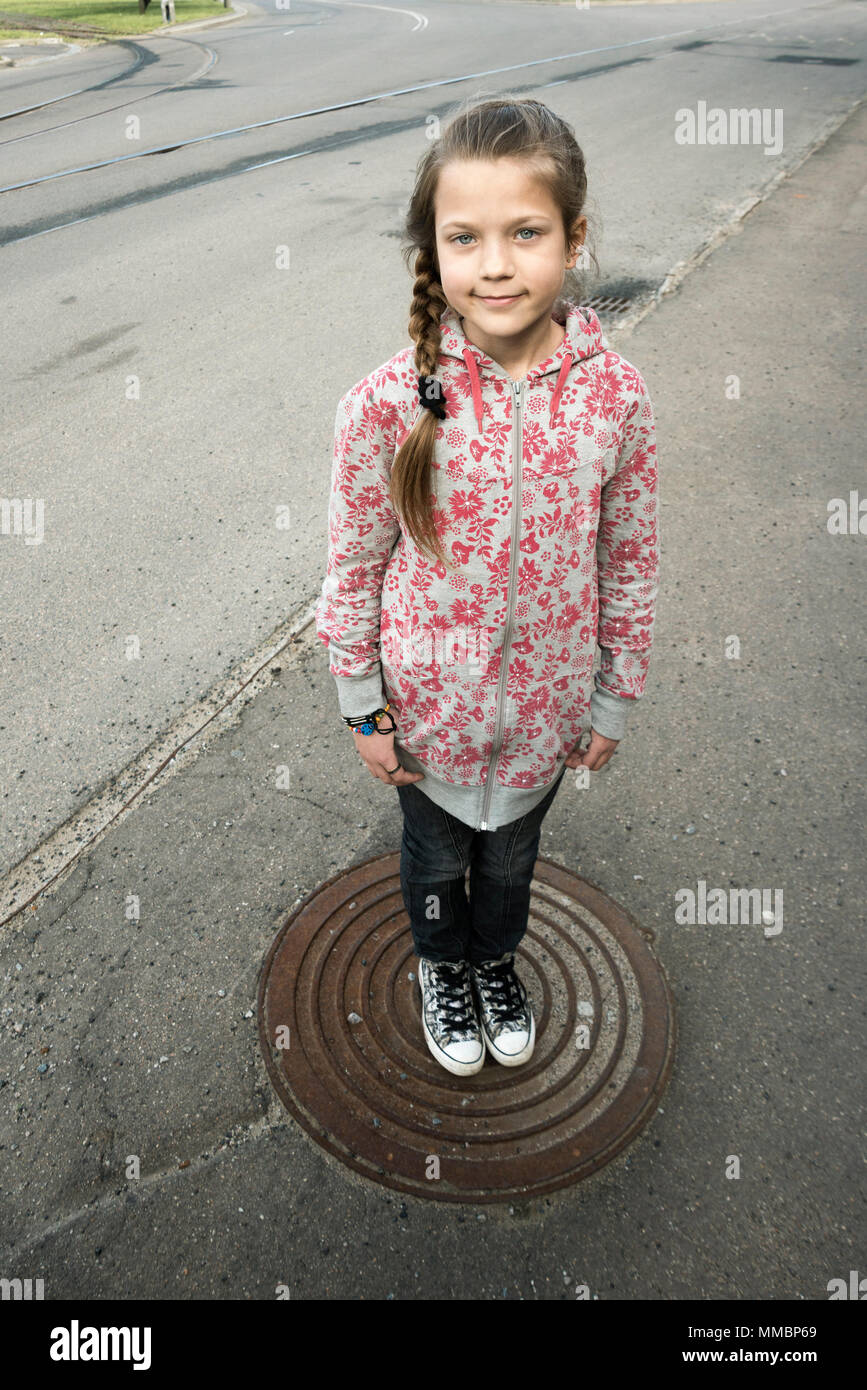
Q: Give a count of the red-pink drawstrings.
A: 2